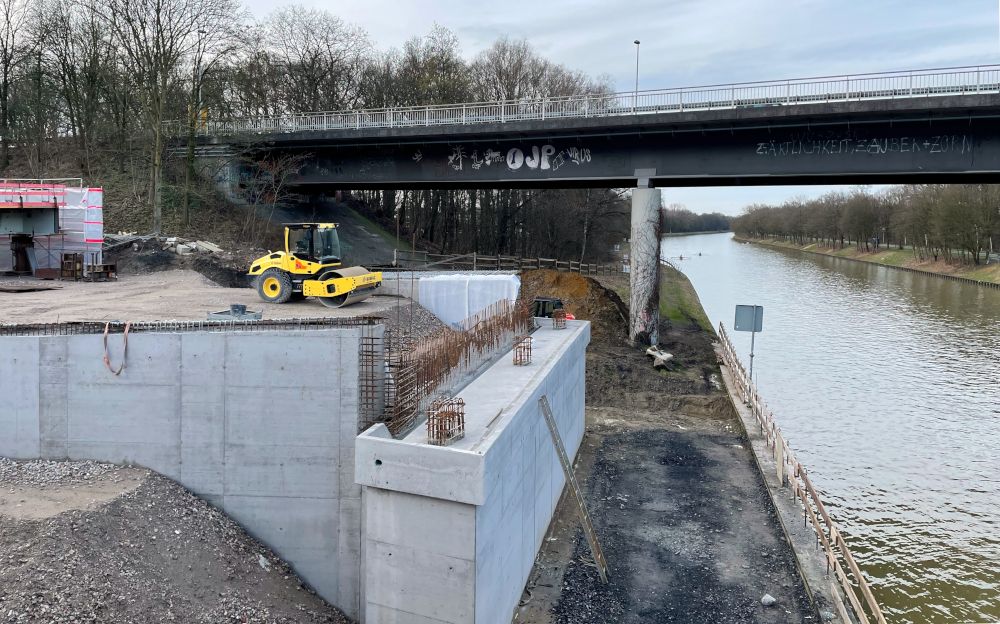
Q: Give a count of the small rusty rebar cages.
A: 3